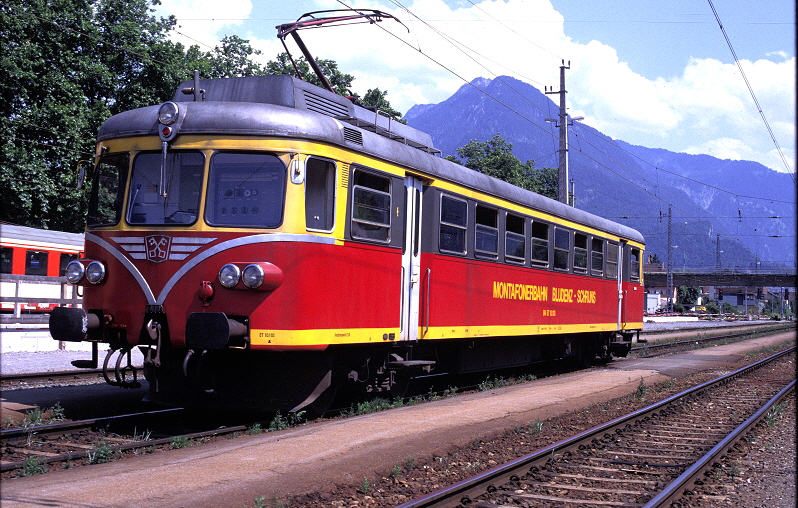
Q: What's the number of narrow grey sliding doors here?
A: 2